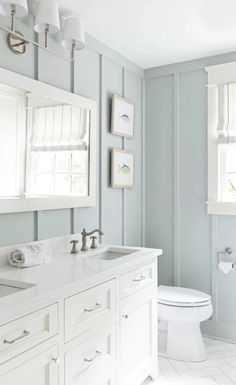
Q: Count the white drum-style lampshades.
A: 3